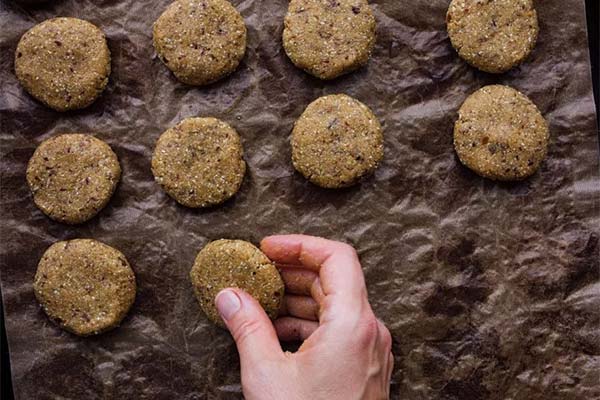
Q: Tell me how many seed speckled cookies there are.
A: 10